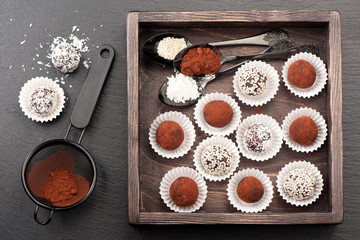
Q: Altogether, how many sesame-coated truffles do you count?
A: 3